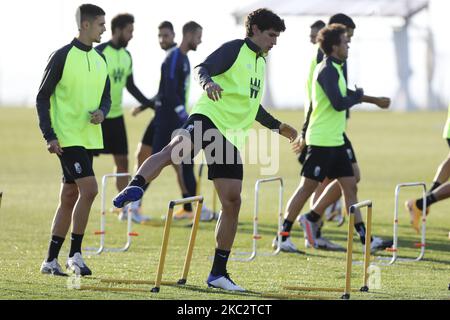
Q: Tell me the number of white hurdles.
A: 3